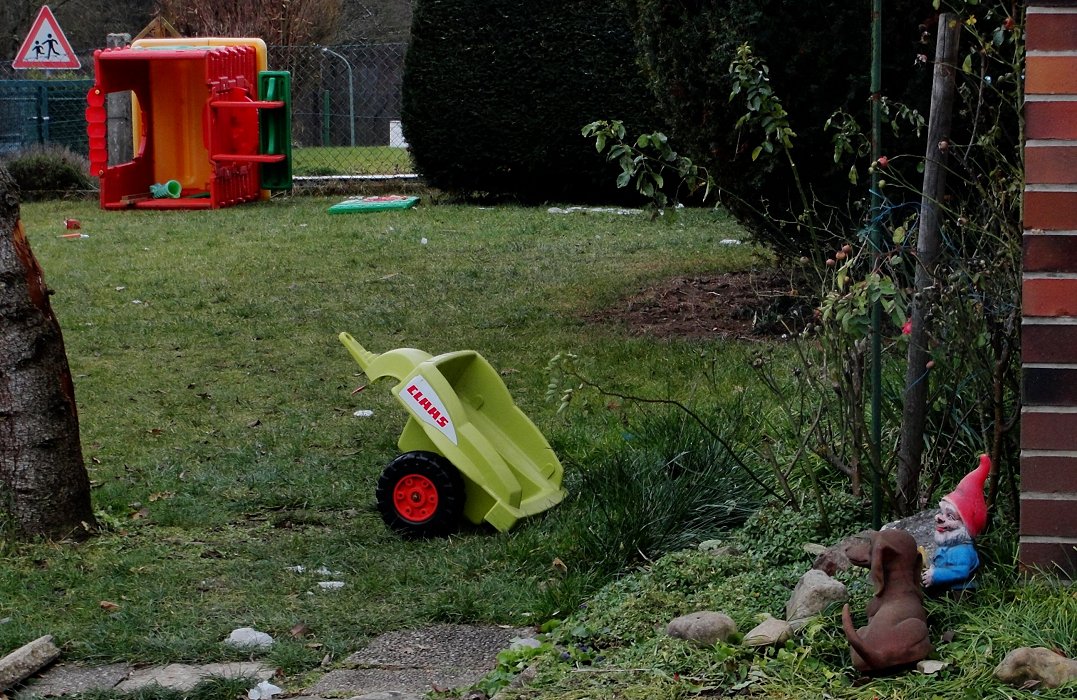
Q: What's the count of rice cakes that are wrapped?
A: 0